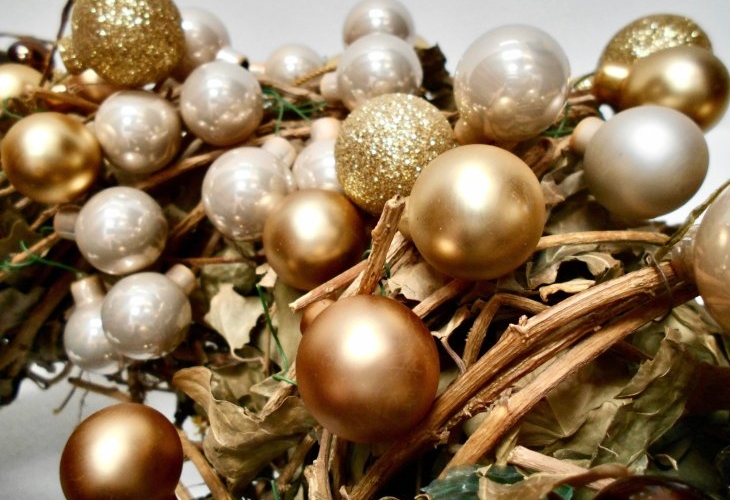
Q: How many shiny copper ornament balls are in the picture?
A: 3